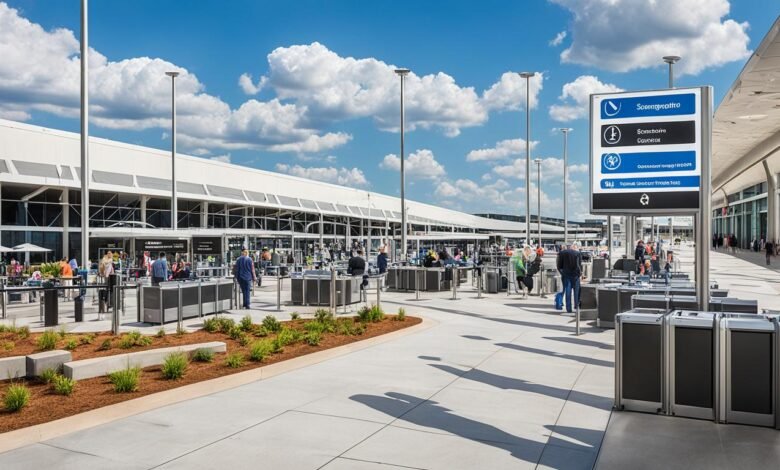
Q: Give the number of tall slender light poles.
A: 7